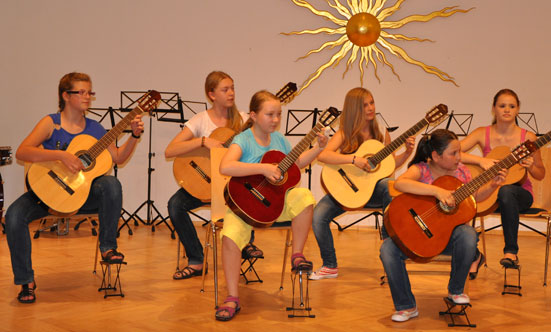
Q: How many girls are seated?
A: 6